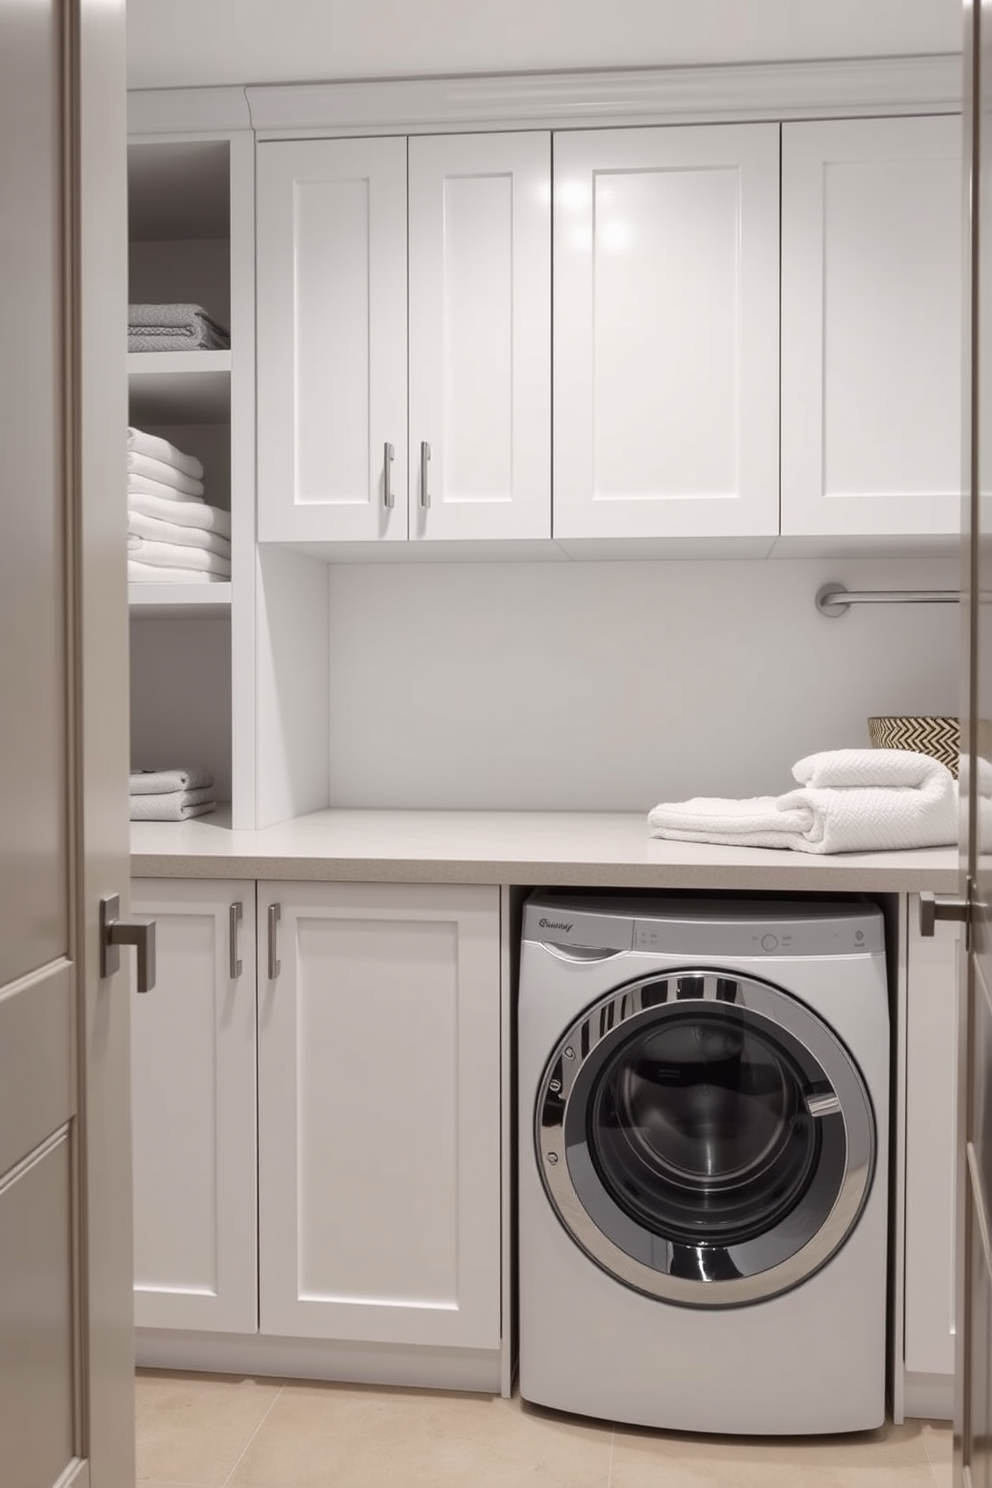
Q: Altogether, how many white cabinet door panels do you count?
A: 7